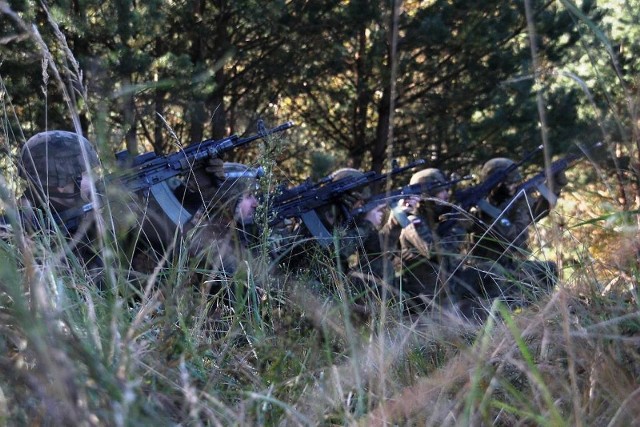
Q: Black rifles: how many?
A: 5